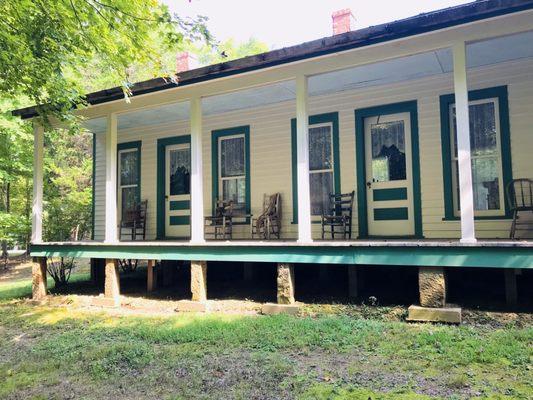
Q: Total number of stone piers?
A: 5